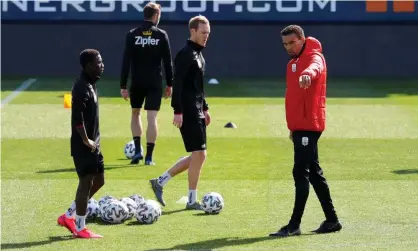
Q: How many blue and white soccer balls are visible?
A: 8